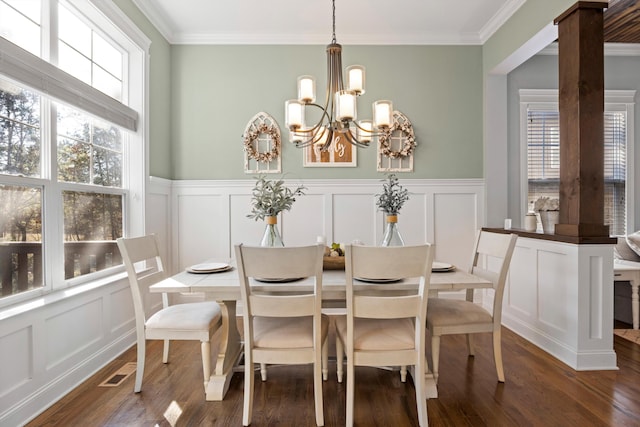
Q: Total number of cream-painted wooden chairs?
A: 4